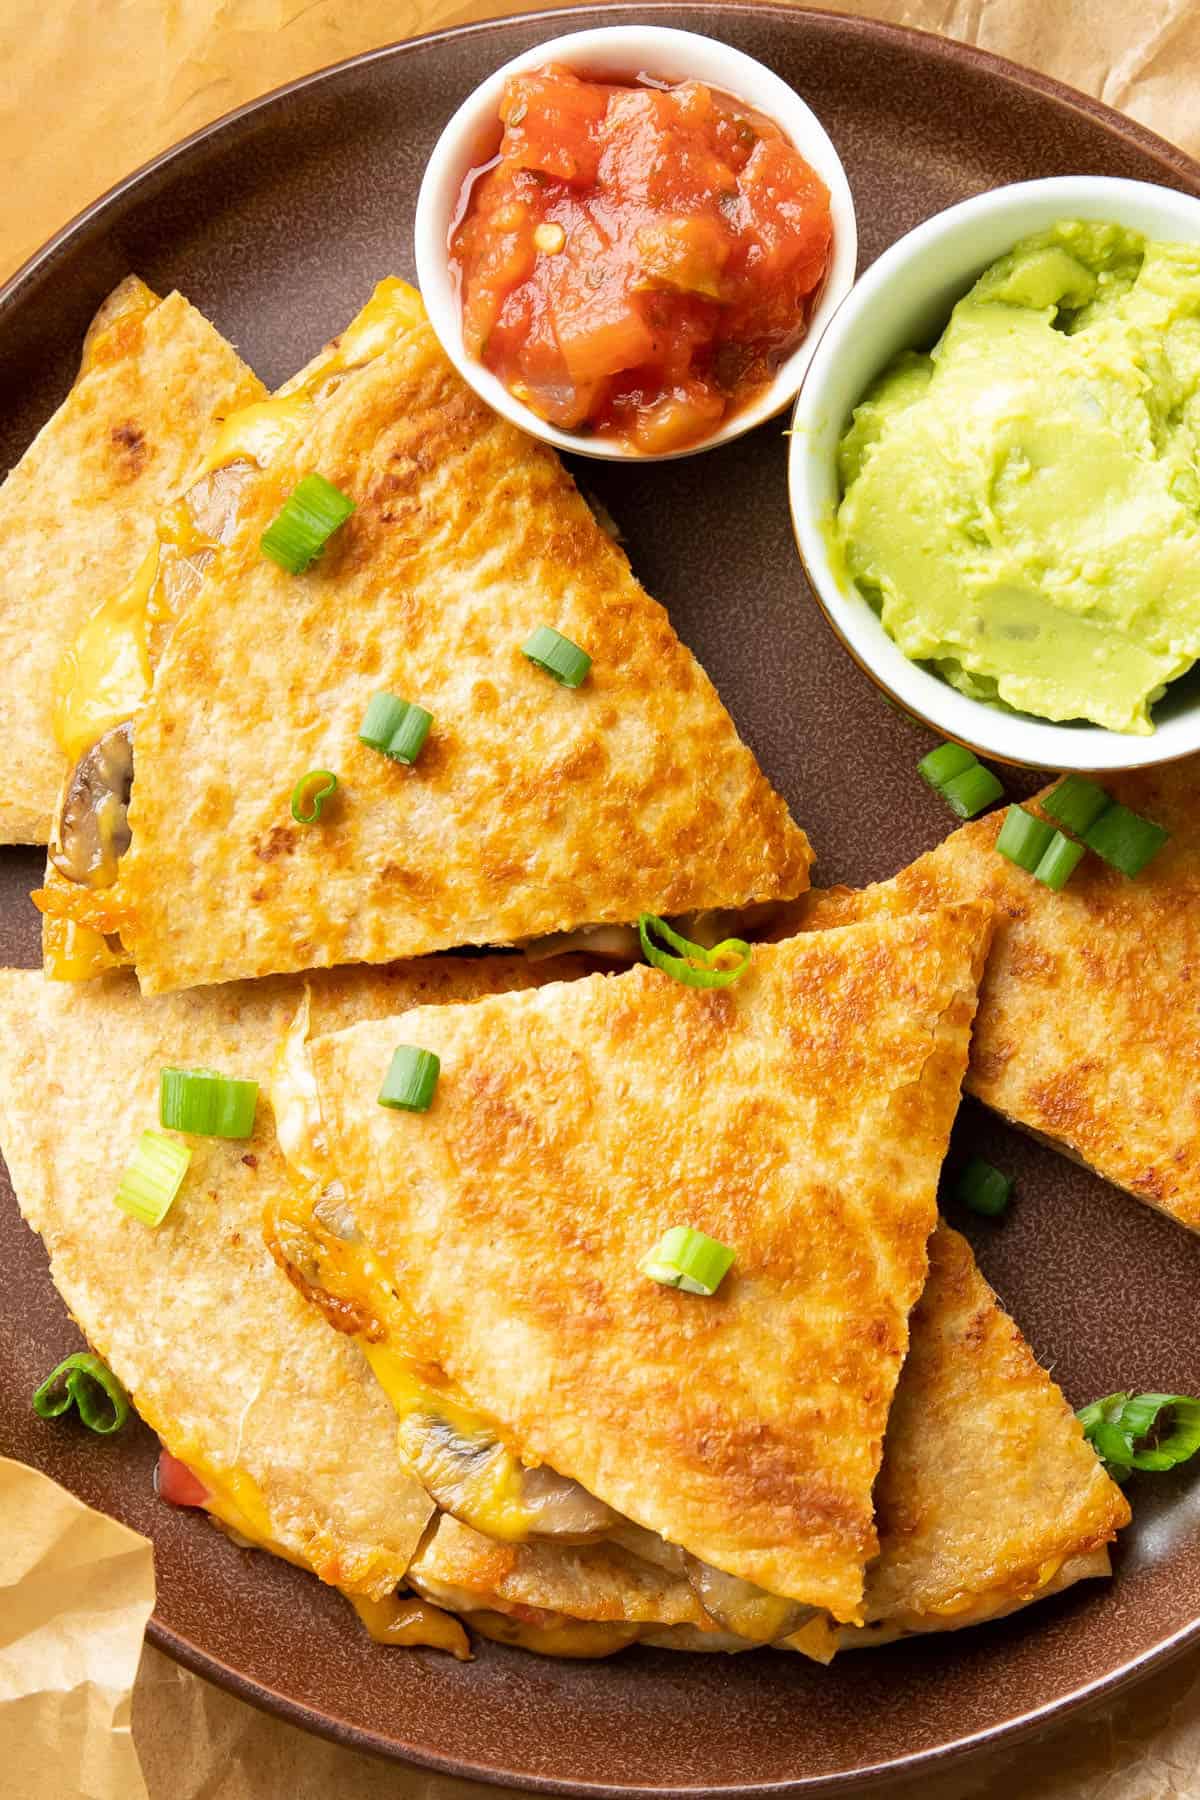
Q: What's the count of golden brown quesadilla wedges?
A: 6